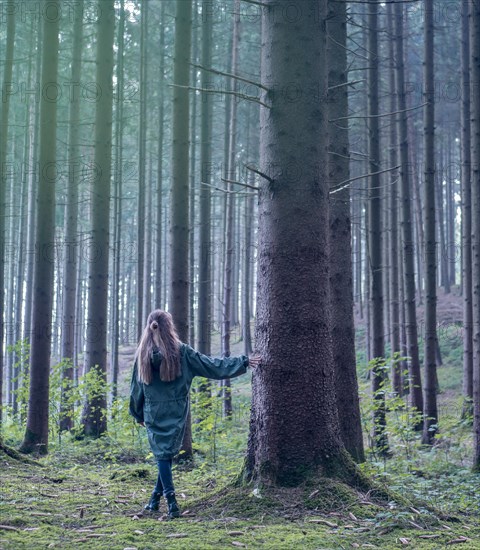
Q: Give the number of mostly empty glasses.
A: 0